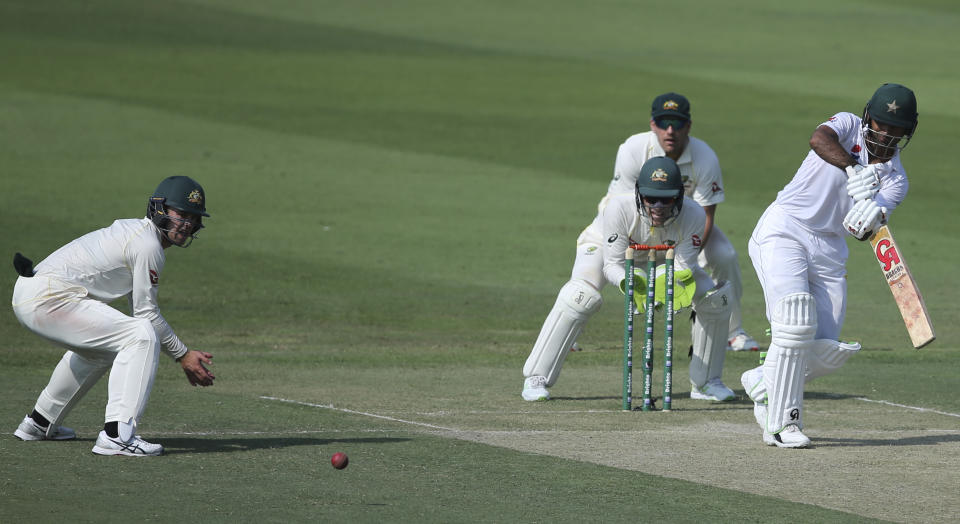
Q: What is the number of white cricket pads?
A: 4